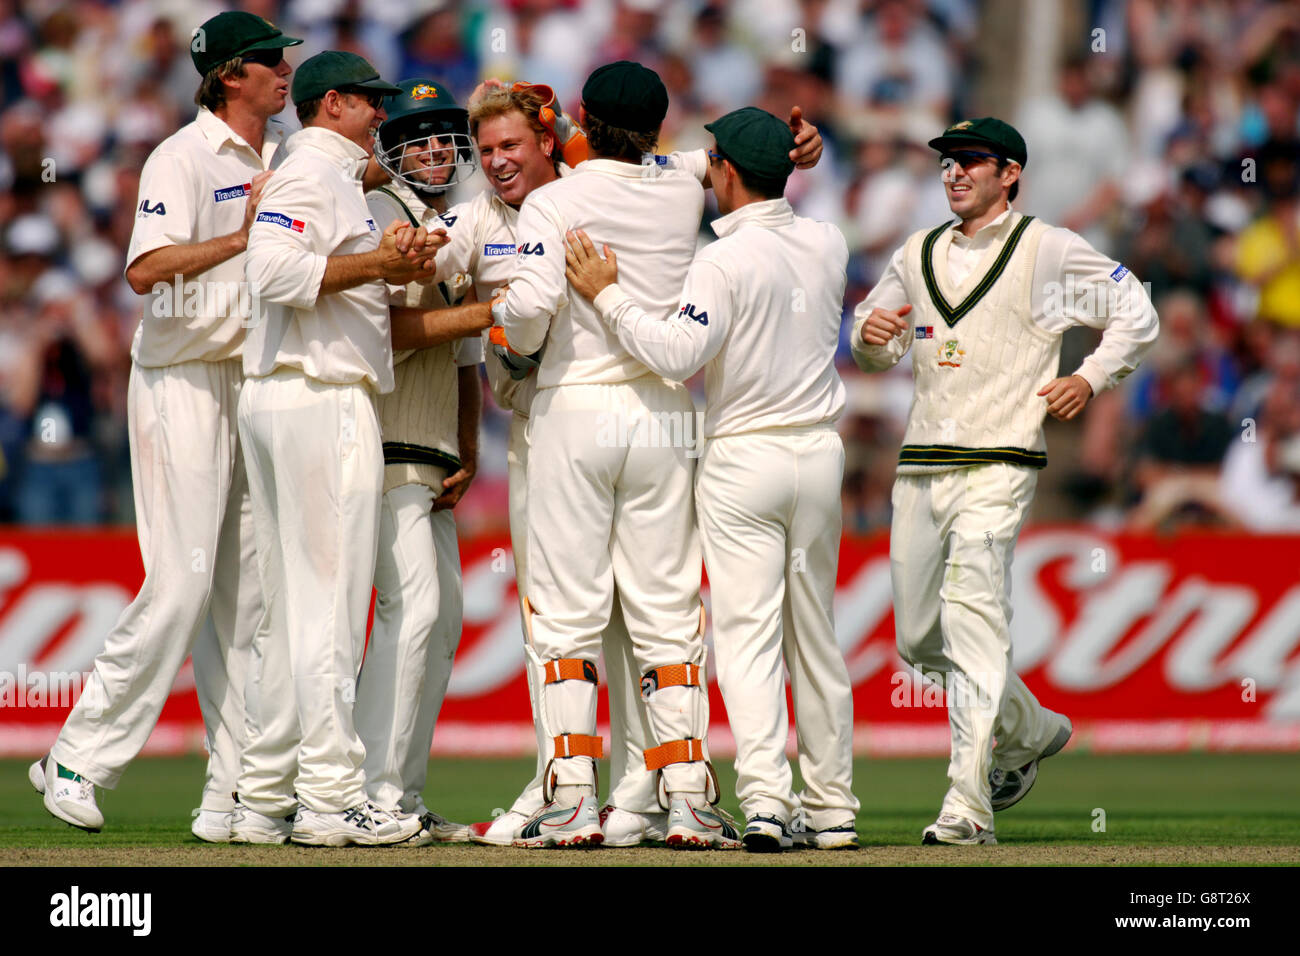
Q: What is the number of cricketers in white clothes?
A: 7